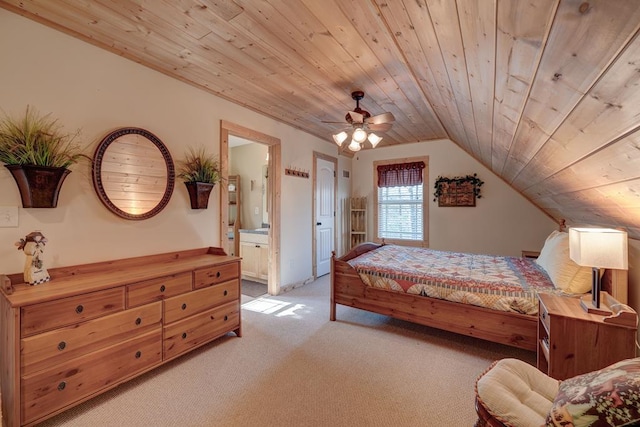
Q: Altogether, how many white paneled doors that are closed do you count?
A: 1